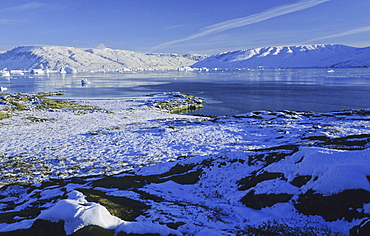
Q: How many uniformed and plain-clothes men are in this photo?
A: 0